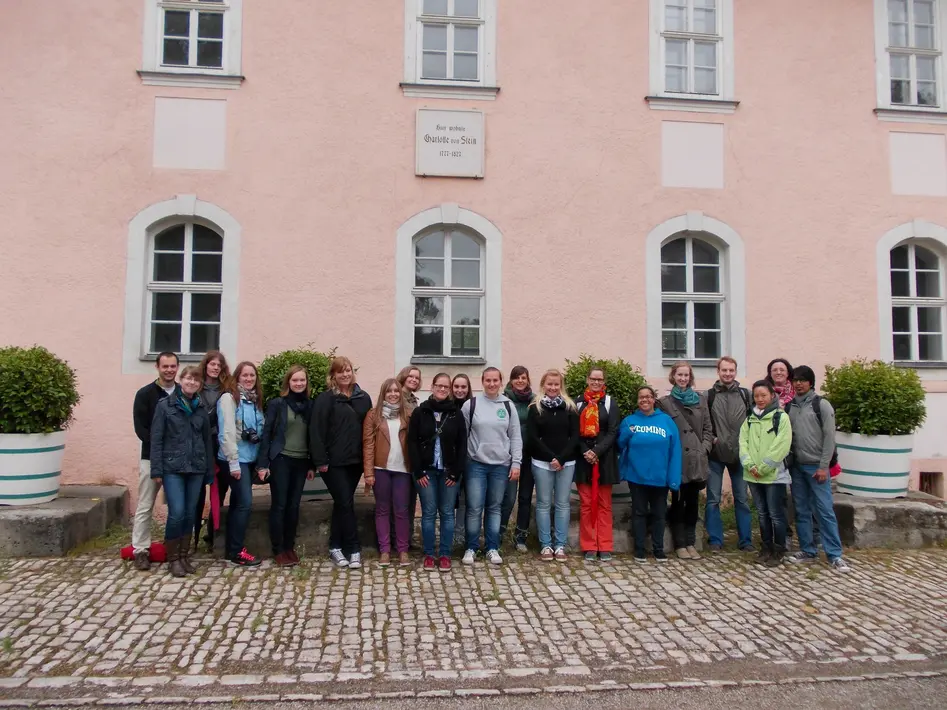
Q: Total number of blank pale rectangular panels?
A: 3